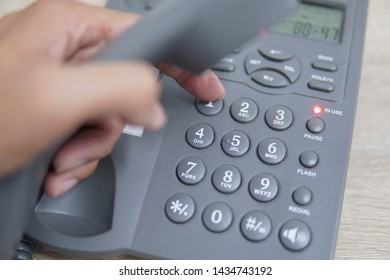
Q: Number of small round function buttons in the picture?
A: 3